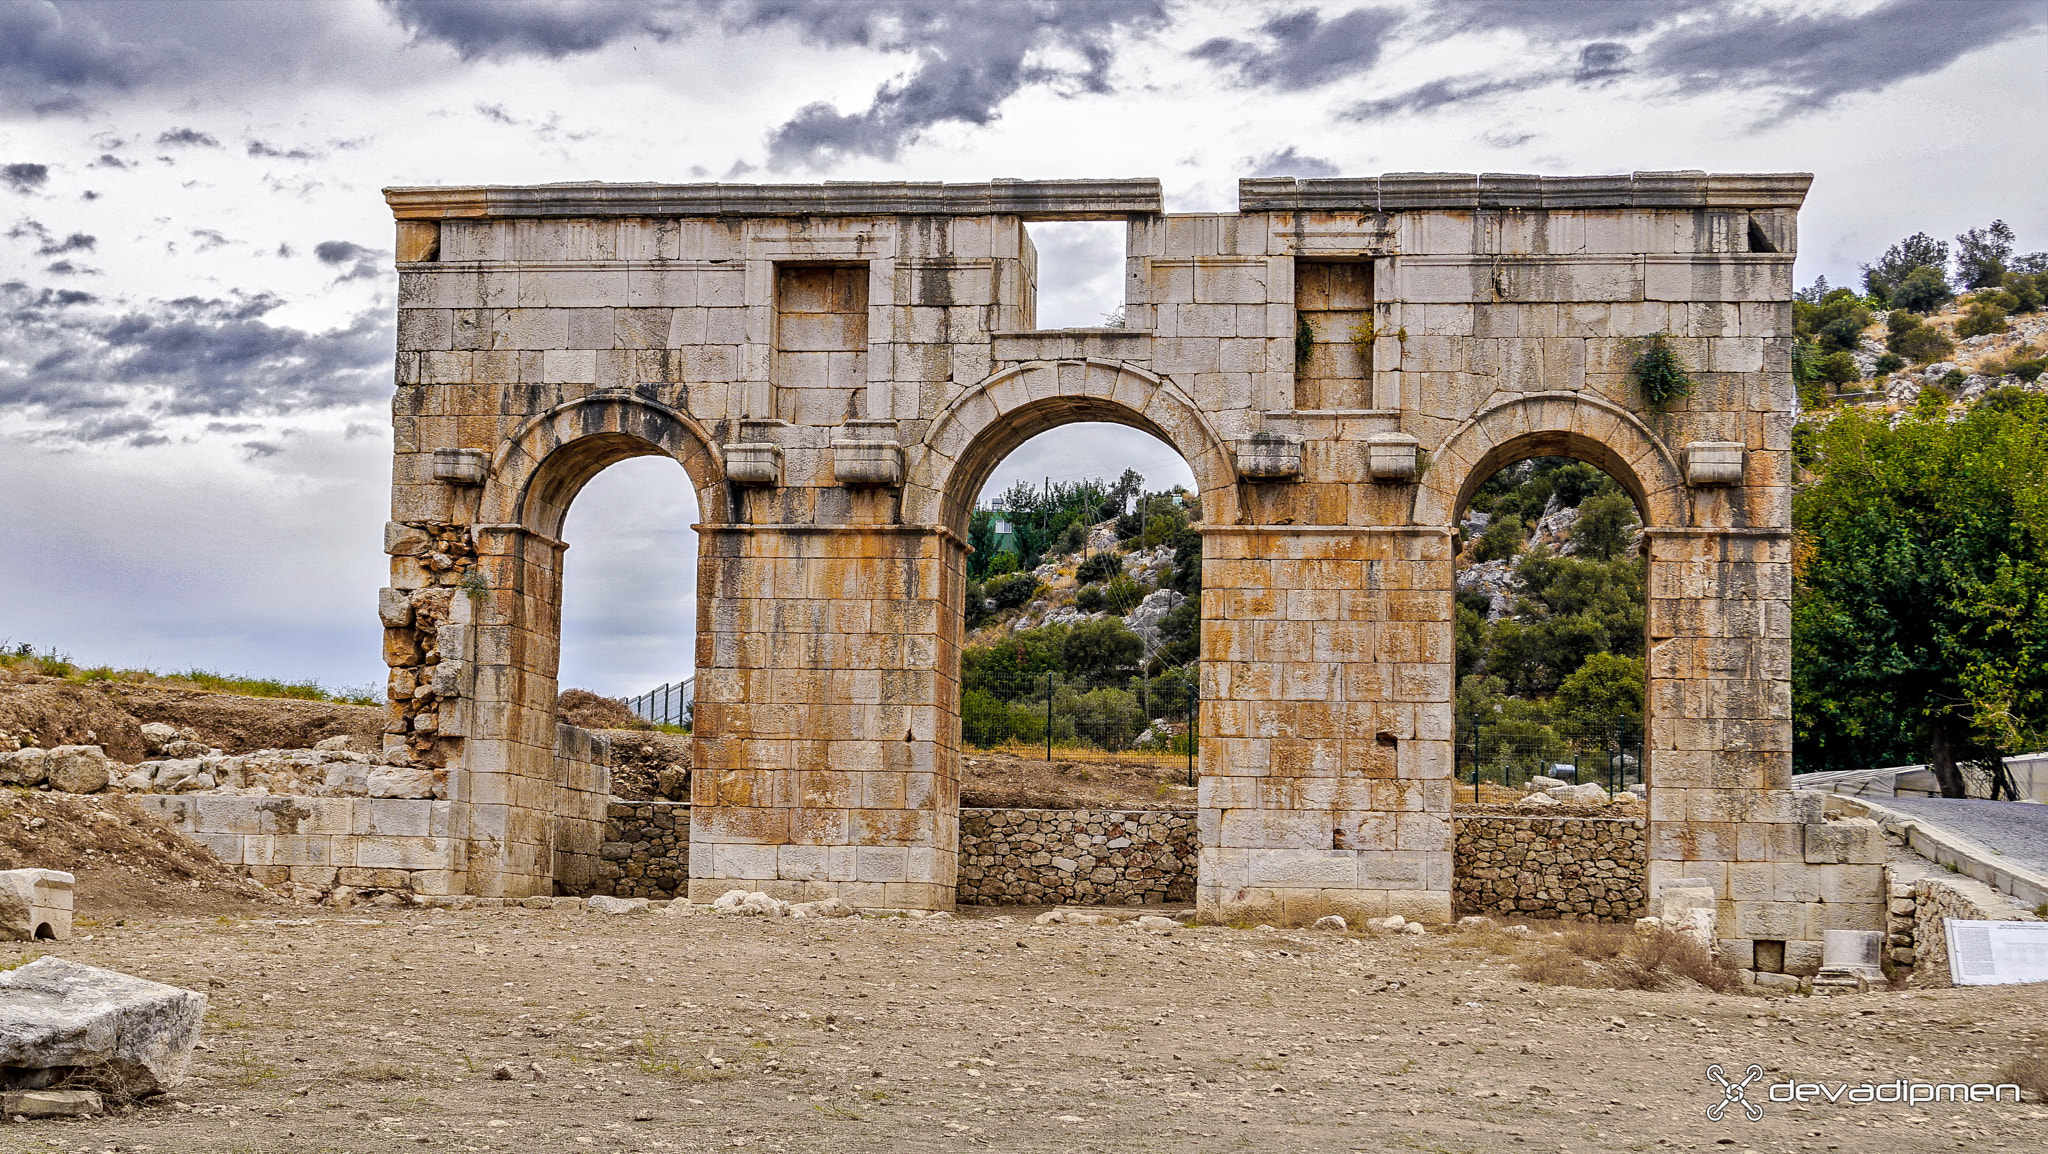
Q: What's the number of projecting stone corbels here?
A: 6